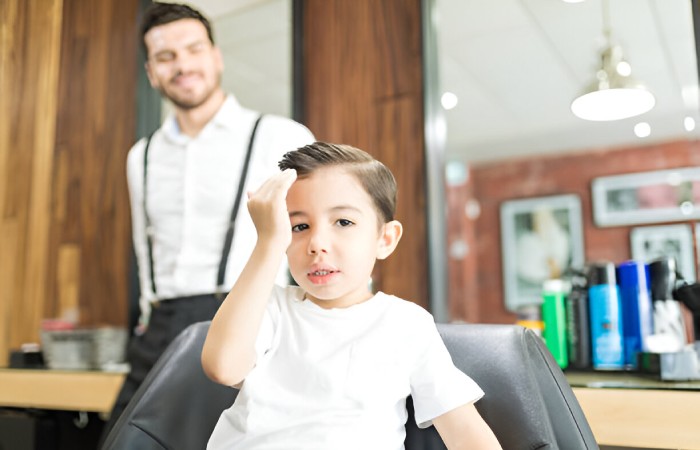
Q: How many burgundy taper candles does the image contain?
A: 0